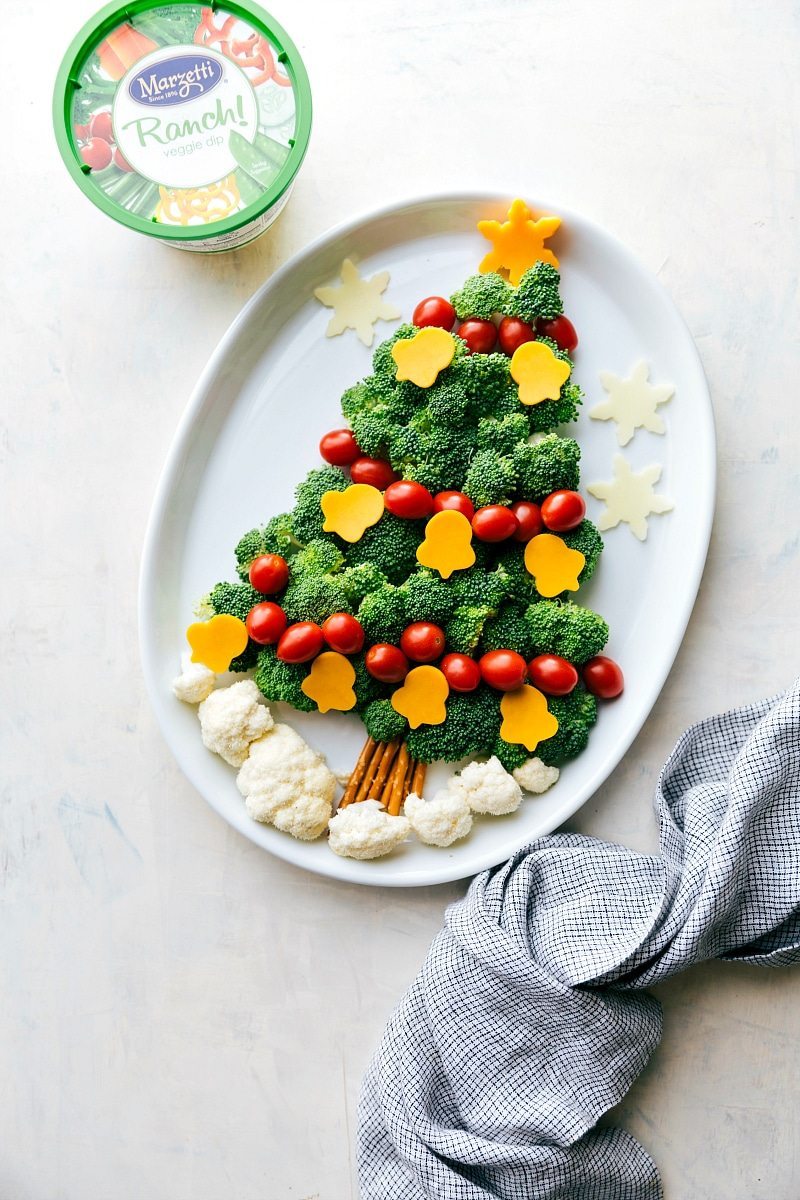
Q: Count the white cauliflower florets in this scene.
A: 7